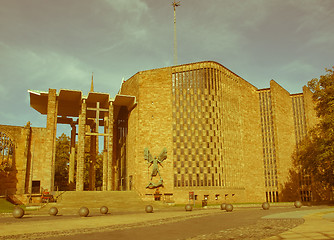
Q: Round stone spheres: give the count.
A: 10